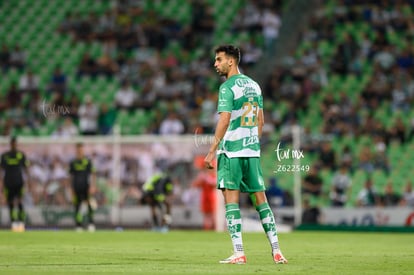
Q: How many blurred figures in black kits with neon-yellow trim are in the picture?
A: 3